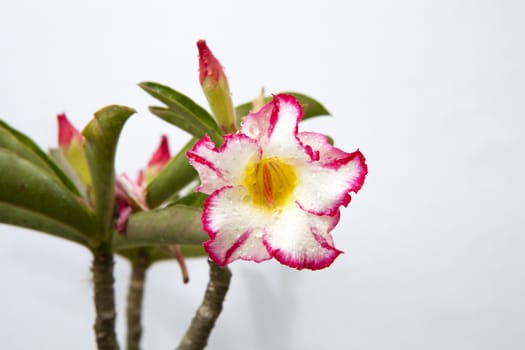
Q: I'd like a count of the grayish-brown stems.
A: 3